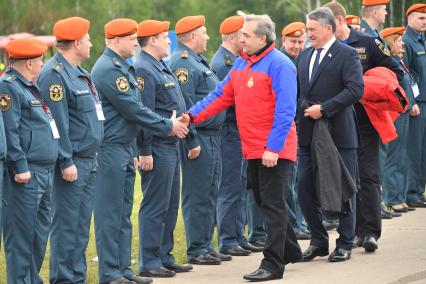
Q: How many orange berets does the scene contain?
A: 11